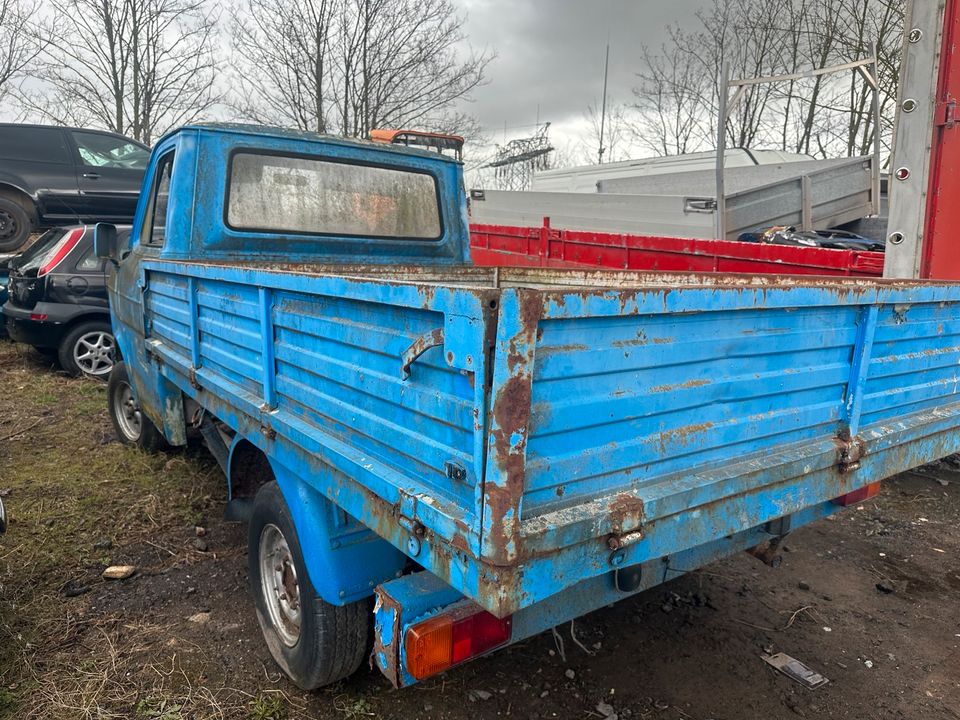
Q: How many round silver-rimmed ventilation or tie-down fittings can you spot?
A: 4